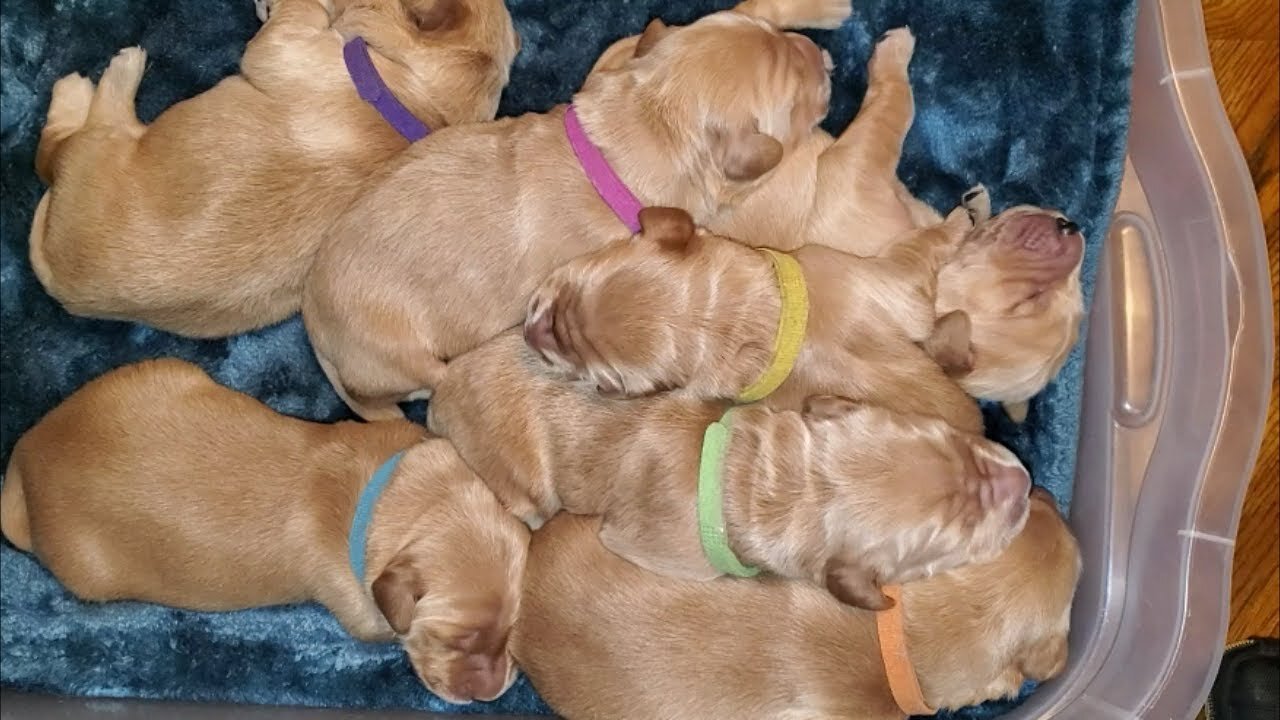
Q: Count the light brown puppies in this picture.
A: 7